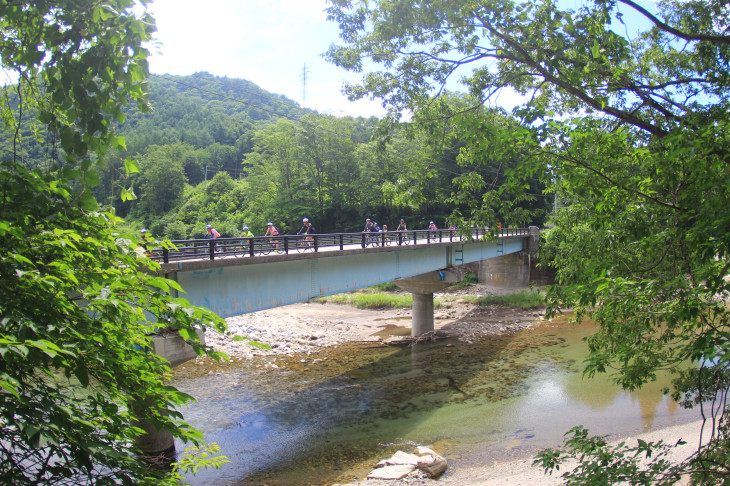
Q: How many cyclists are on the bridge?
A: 11